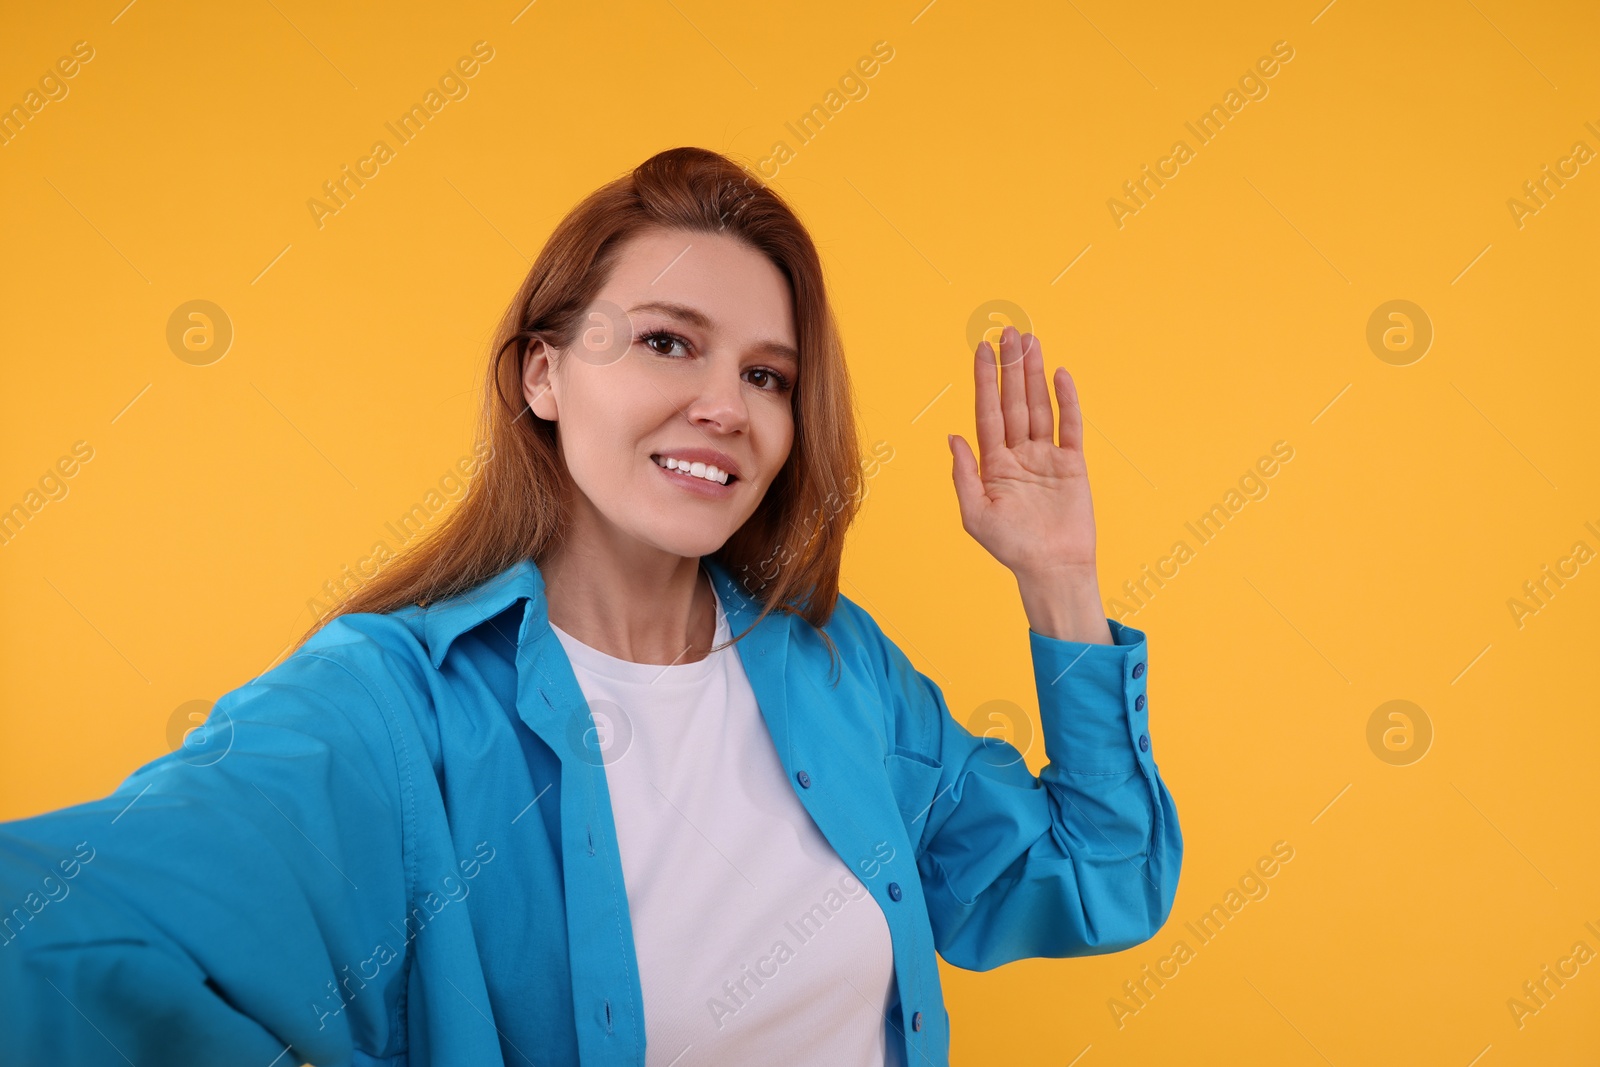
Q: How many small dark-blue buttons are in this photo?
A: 6